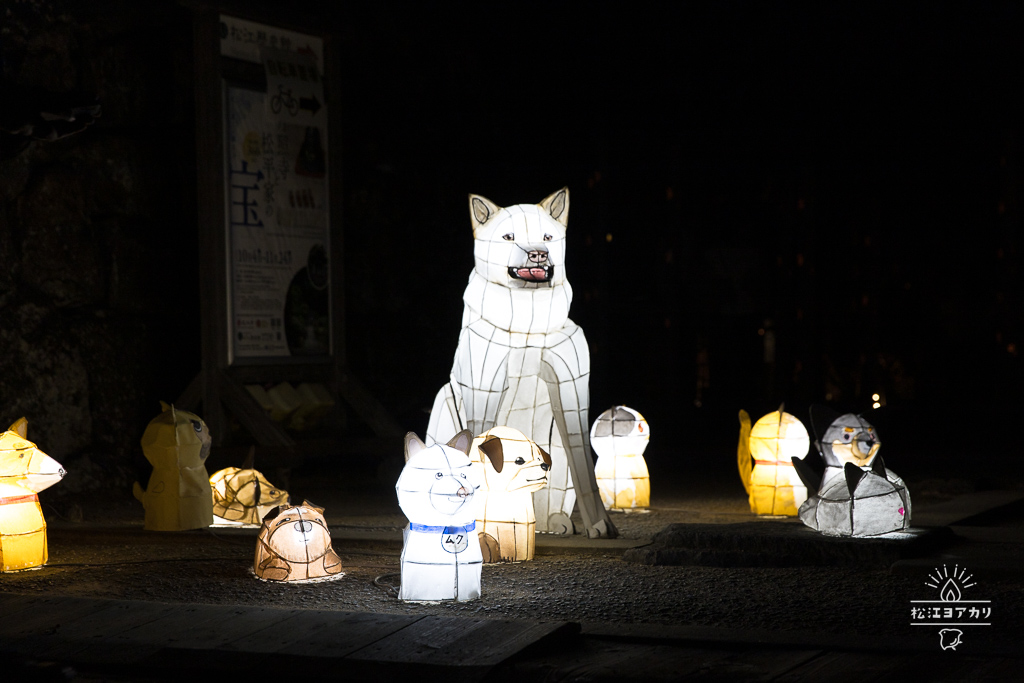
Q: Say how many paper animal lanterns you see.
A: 11